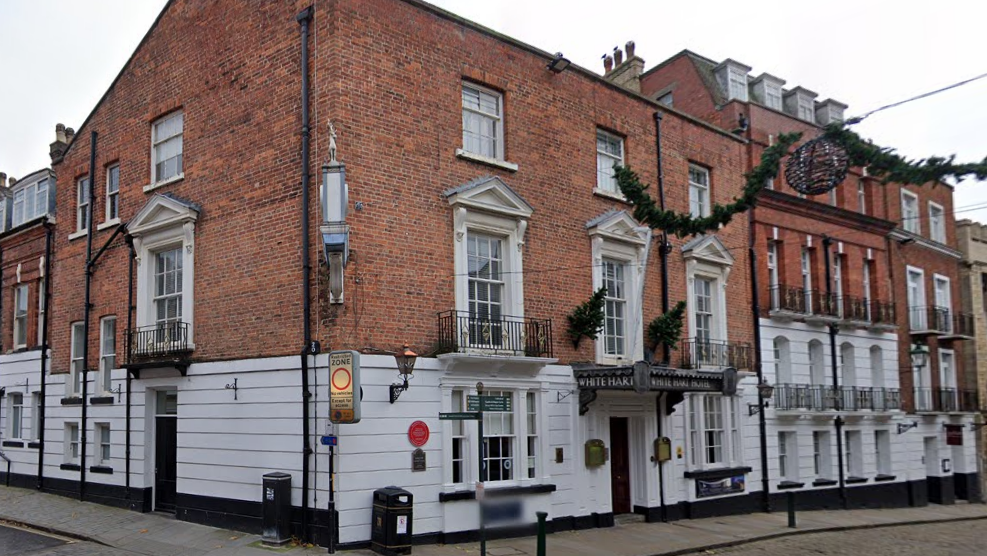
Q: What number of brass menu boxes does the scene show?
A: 2